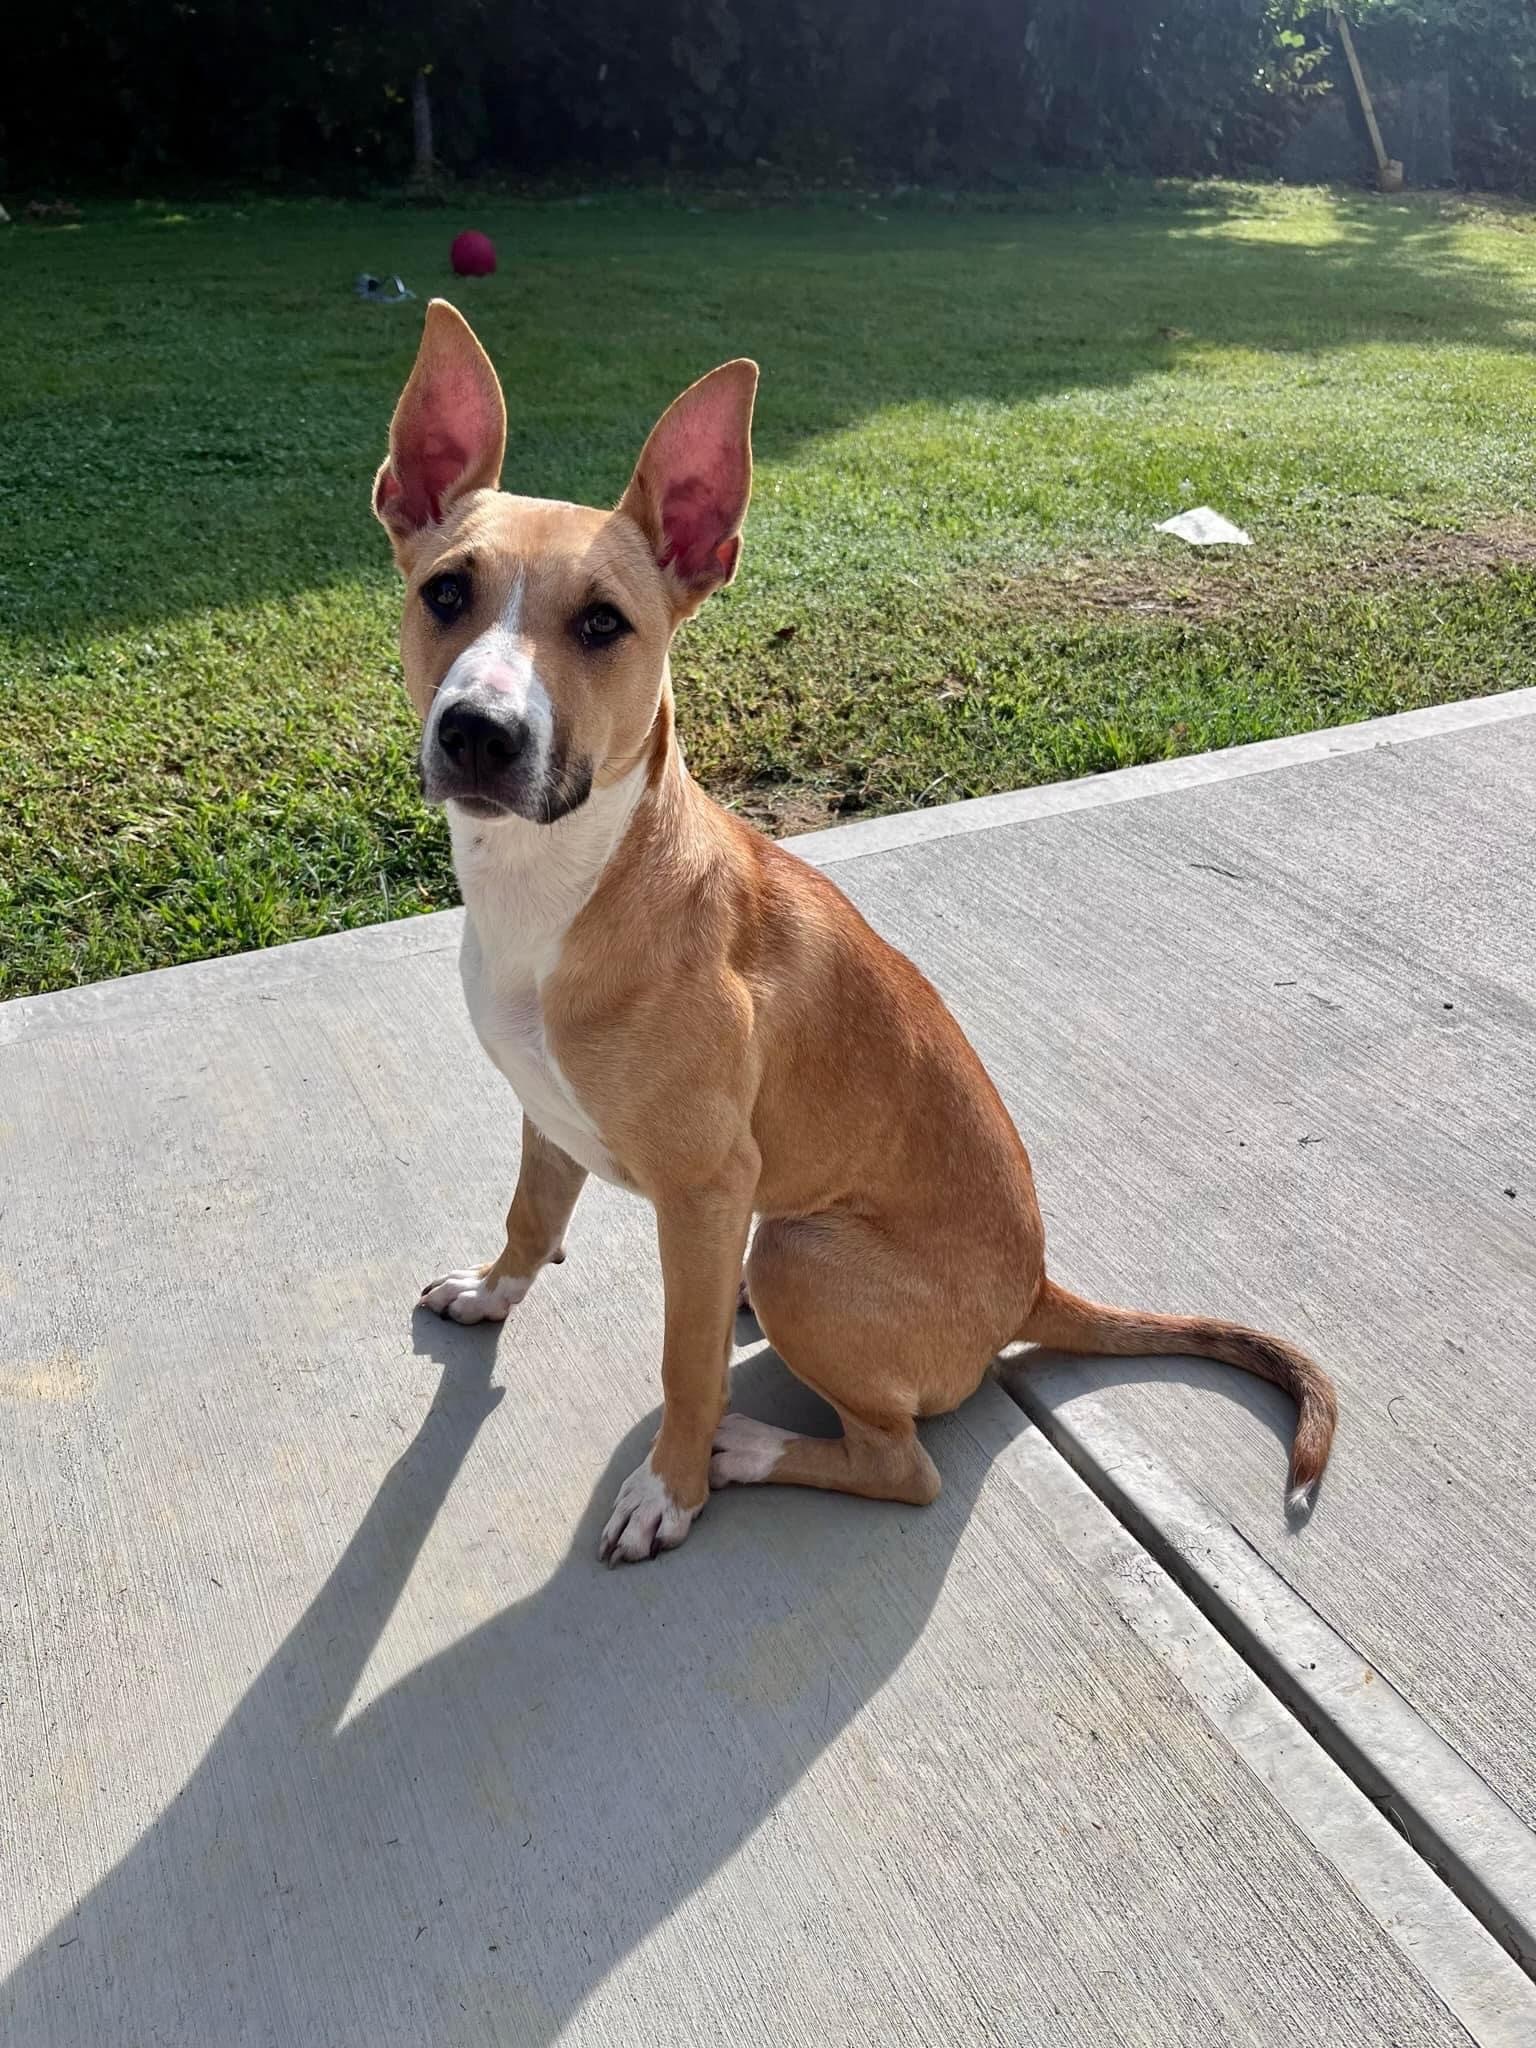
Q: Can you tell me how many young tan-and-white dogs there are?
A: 1